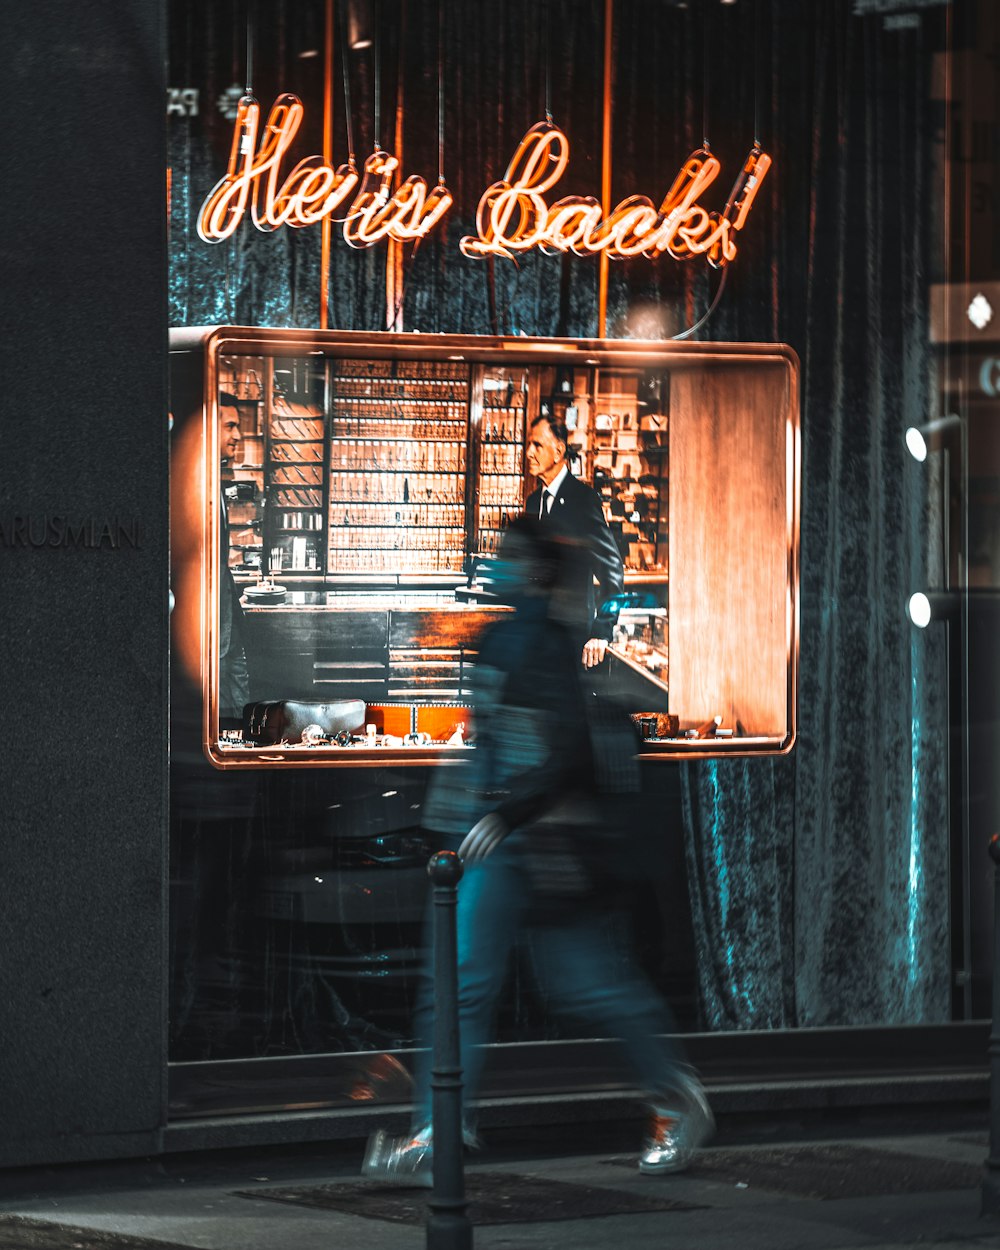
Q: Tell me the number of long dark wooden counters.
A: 1